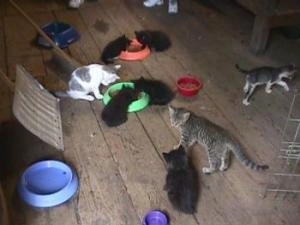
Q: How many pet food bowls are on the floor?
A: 6